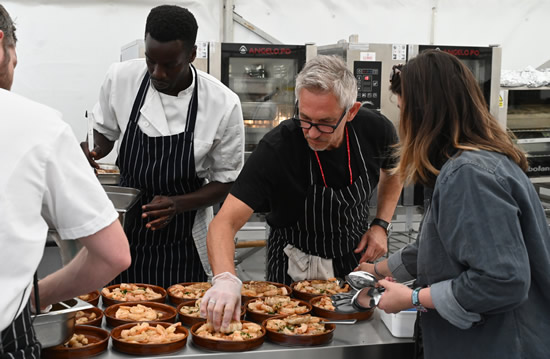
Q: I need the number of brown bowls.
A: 14